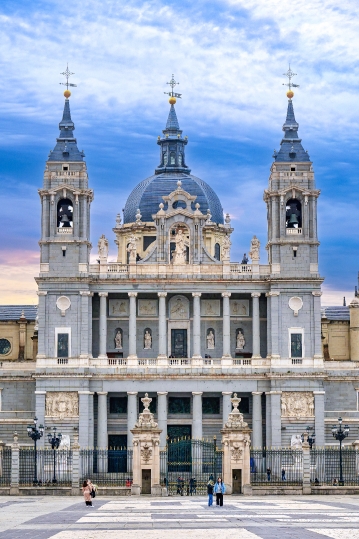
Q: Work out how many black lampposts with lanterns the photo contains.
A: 4